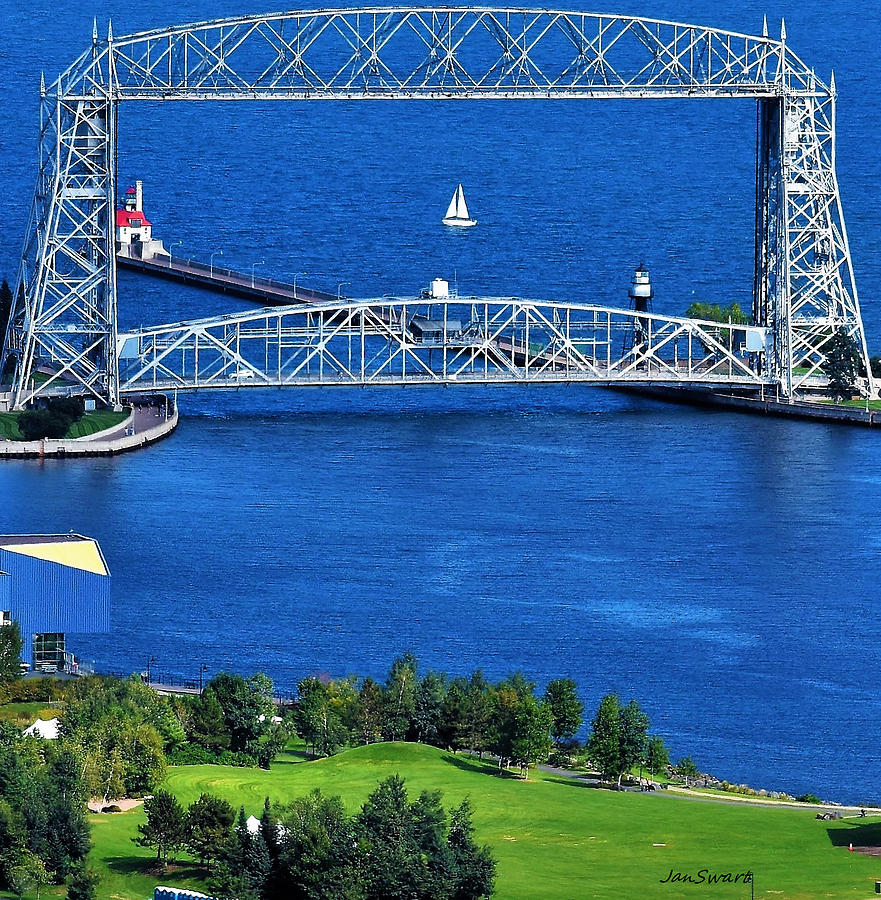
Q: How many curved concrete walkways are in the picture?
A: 1